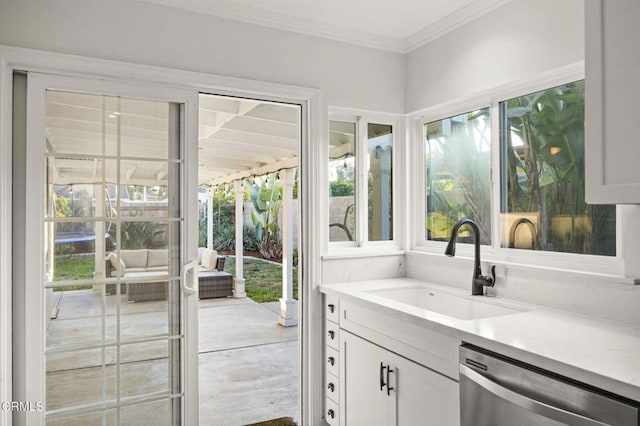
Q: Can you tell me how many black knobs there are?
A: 5